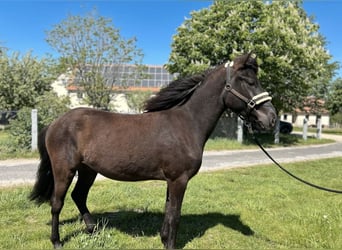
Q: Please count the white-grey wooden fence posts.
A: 5